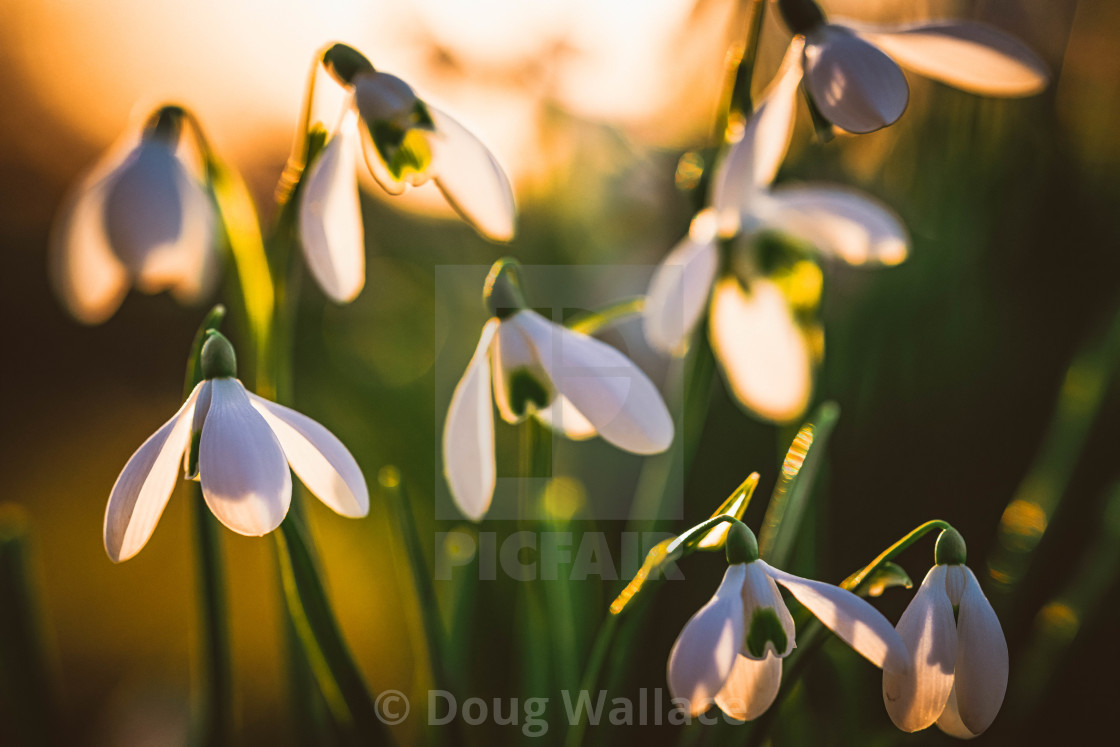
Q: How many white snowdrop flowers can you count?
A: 8